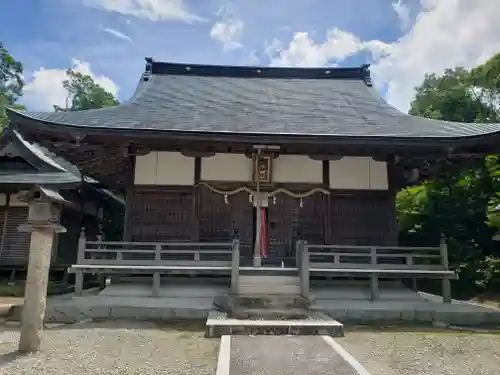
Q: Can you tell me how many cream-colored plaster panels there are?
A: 4